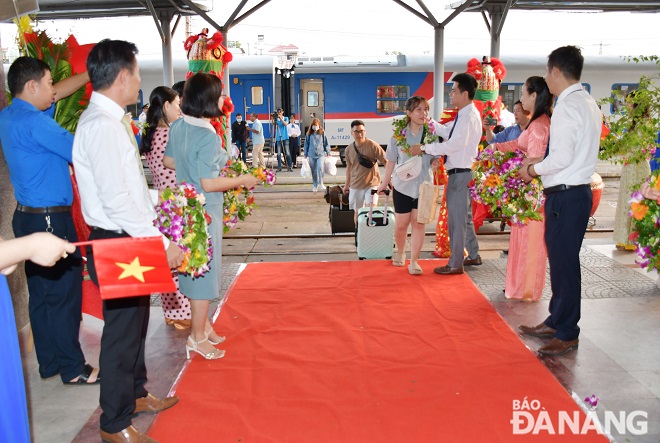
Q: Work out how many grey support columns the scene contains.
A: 4